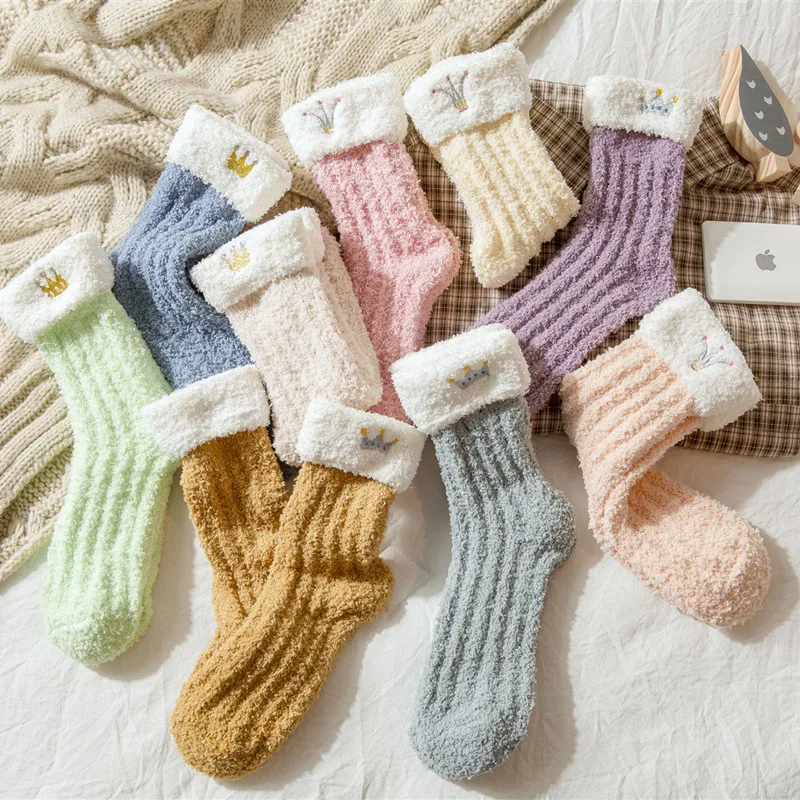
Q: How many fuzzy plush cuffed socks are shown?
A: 10